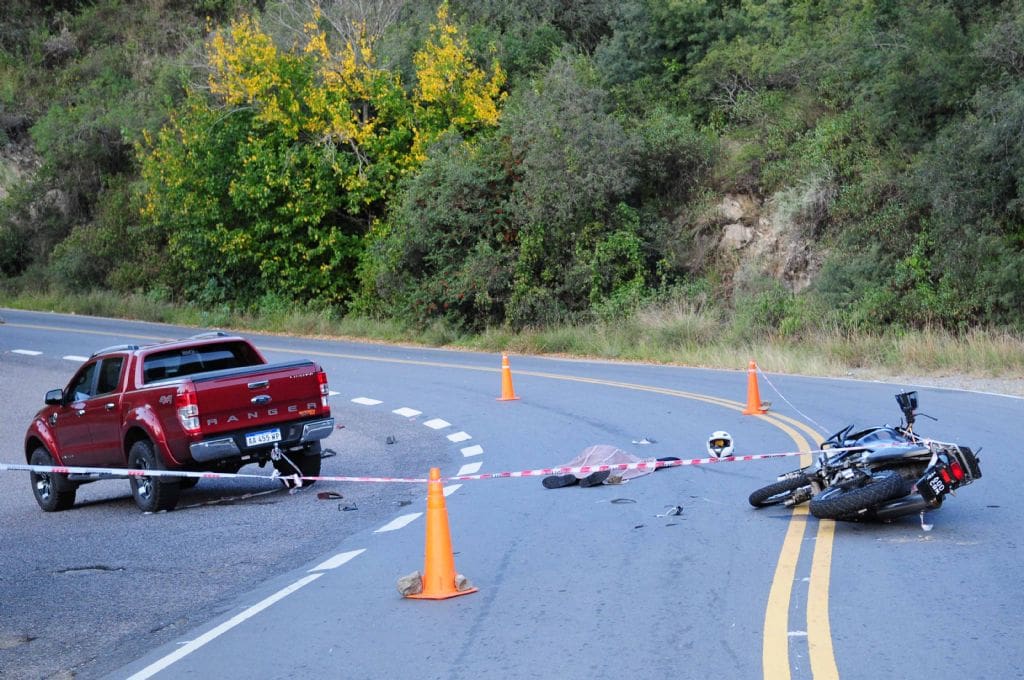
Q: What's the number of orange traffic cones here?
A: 3